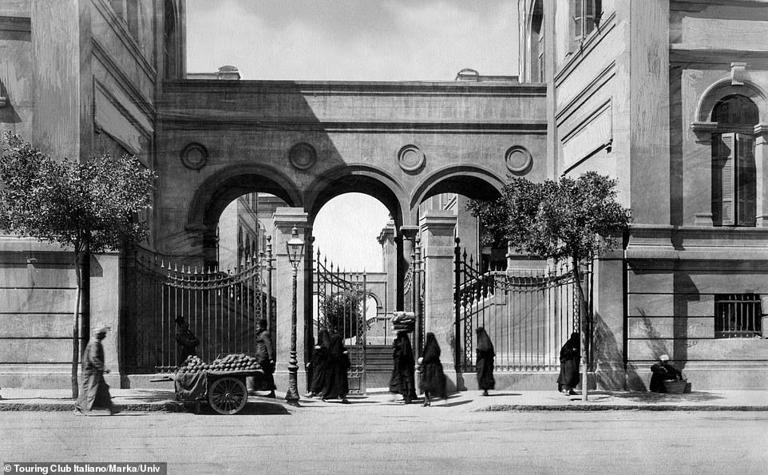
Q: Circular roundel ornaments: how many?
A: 4